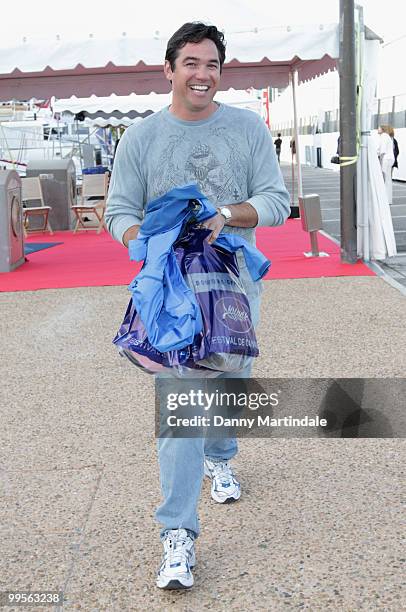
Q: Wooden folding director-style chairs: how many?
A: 2